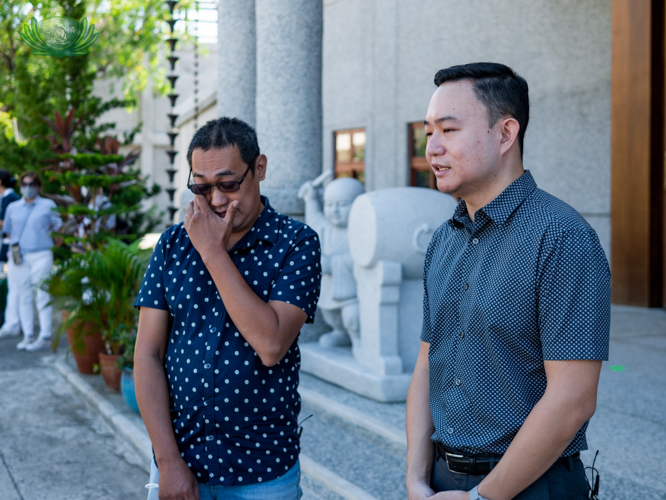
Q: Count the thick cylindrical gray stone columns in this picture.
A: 2